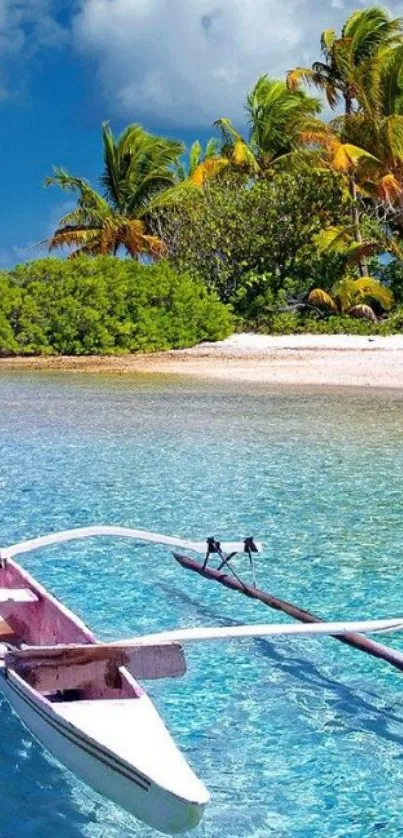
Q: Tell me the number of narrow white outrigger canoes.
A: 1